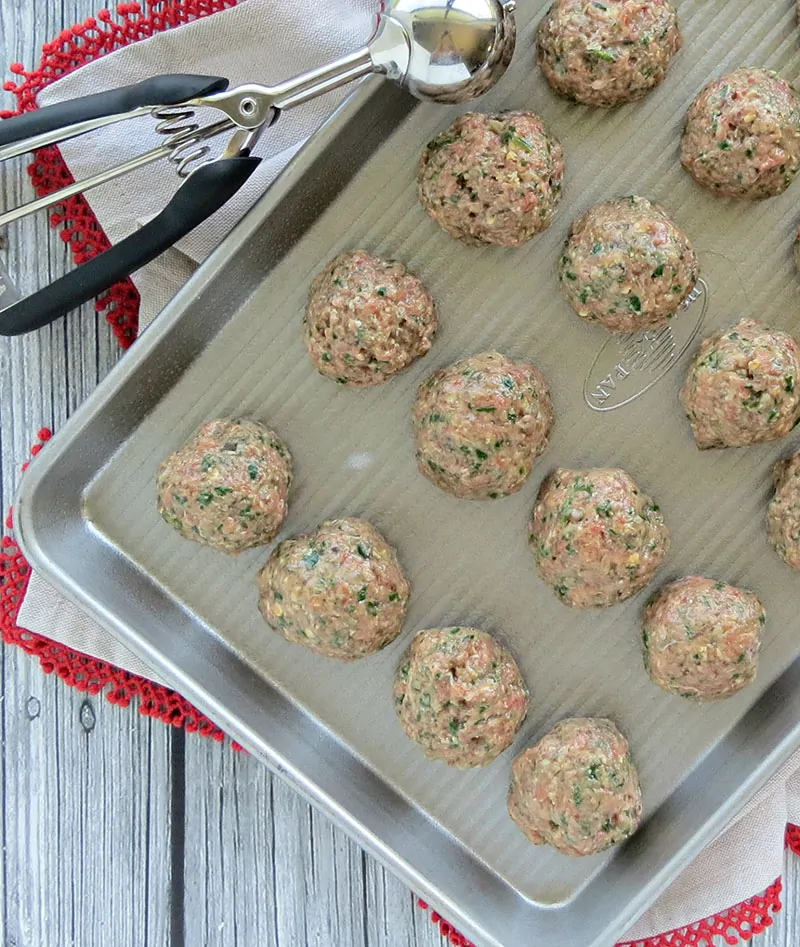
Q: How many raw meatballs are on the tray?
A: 14